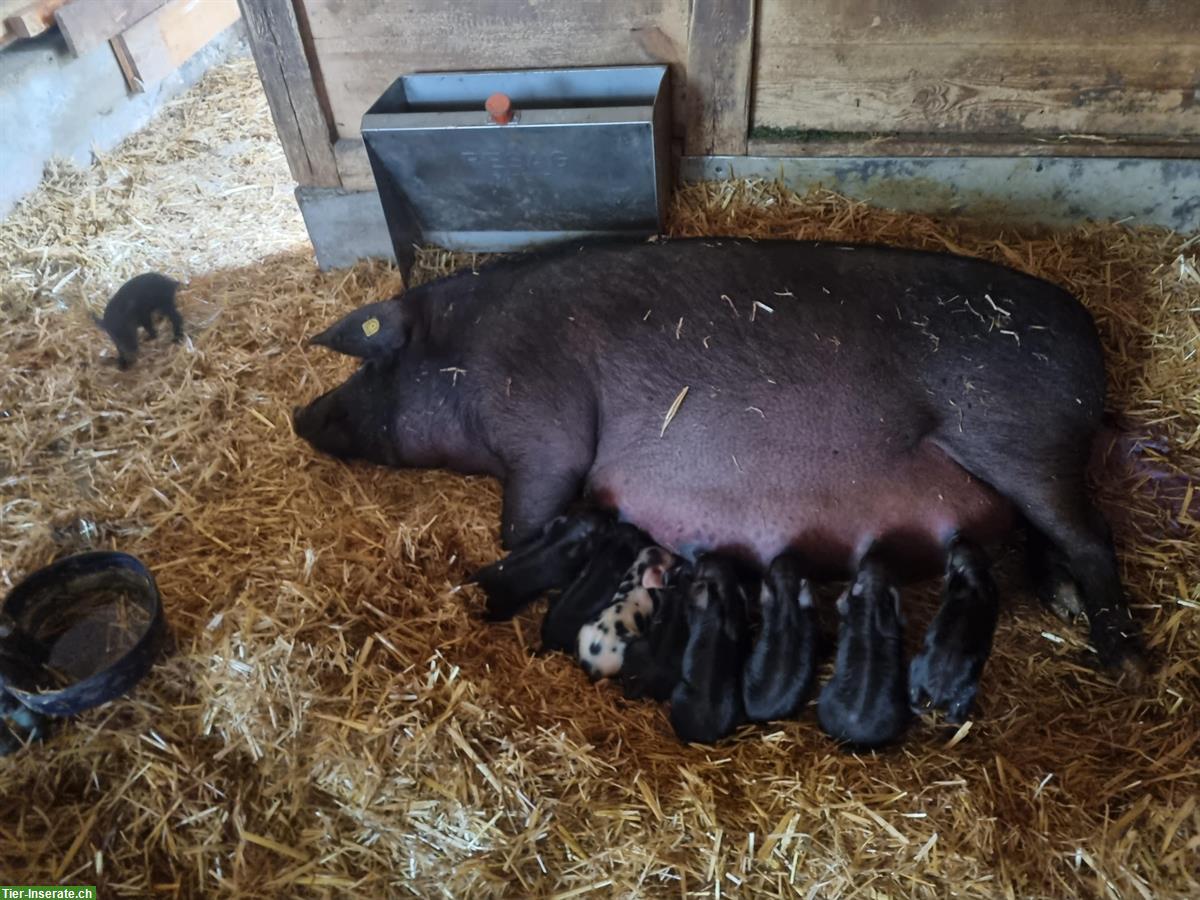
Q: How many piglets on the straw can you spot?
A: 9